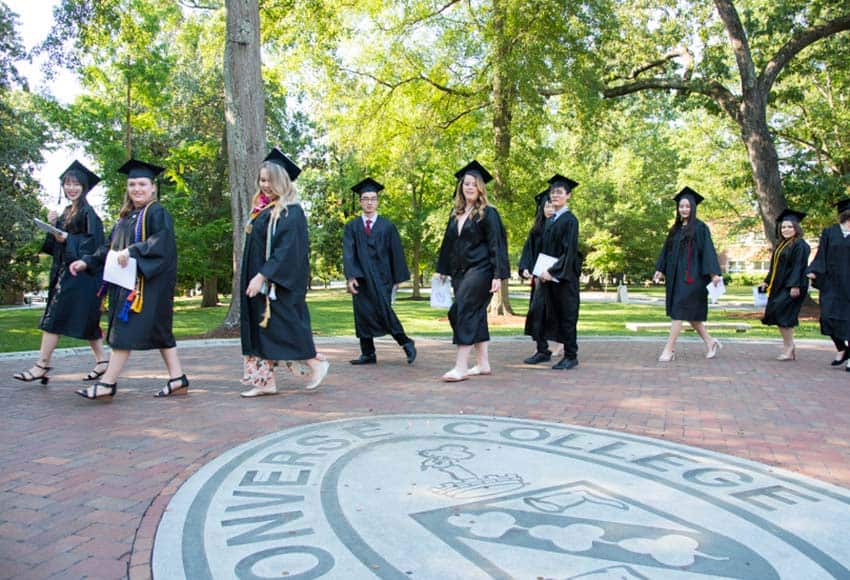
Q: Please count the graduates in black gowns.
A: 10